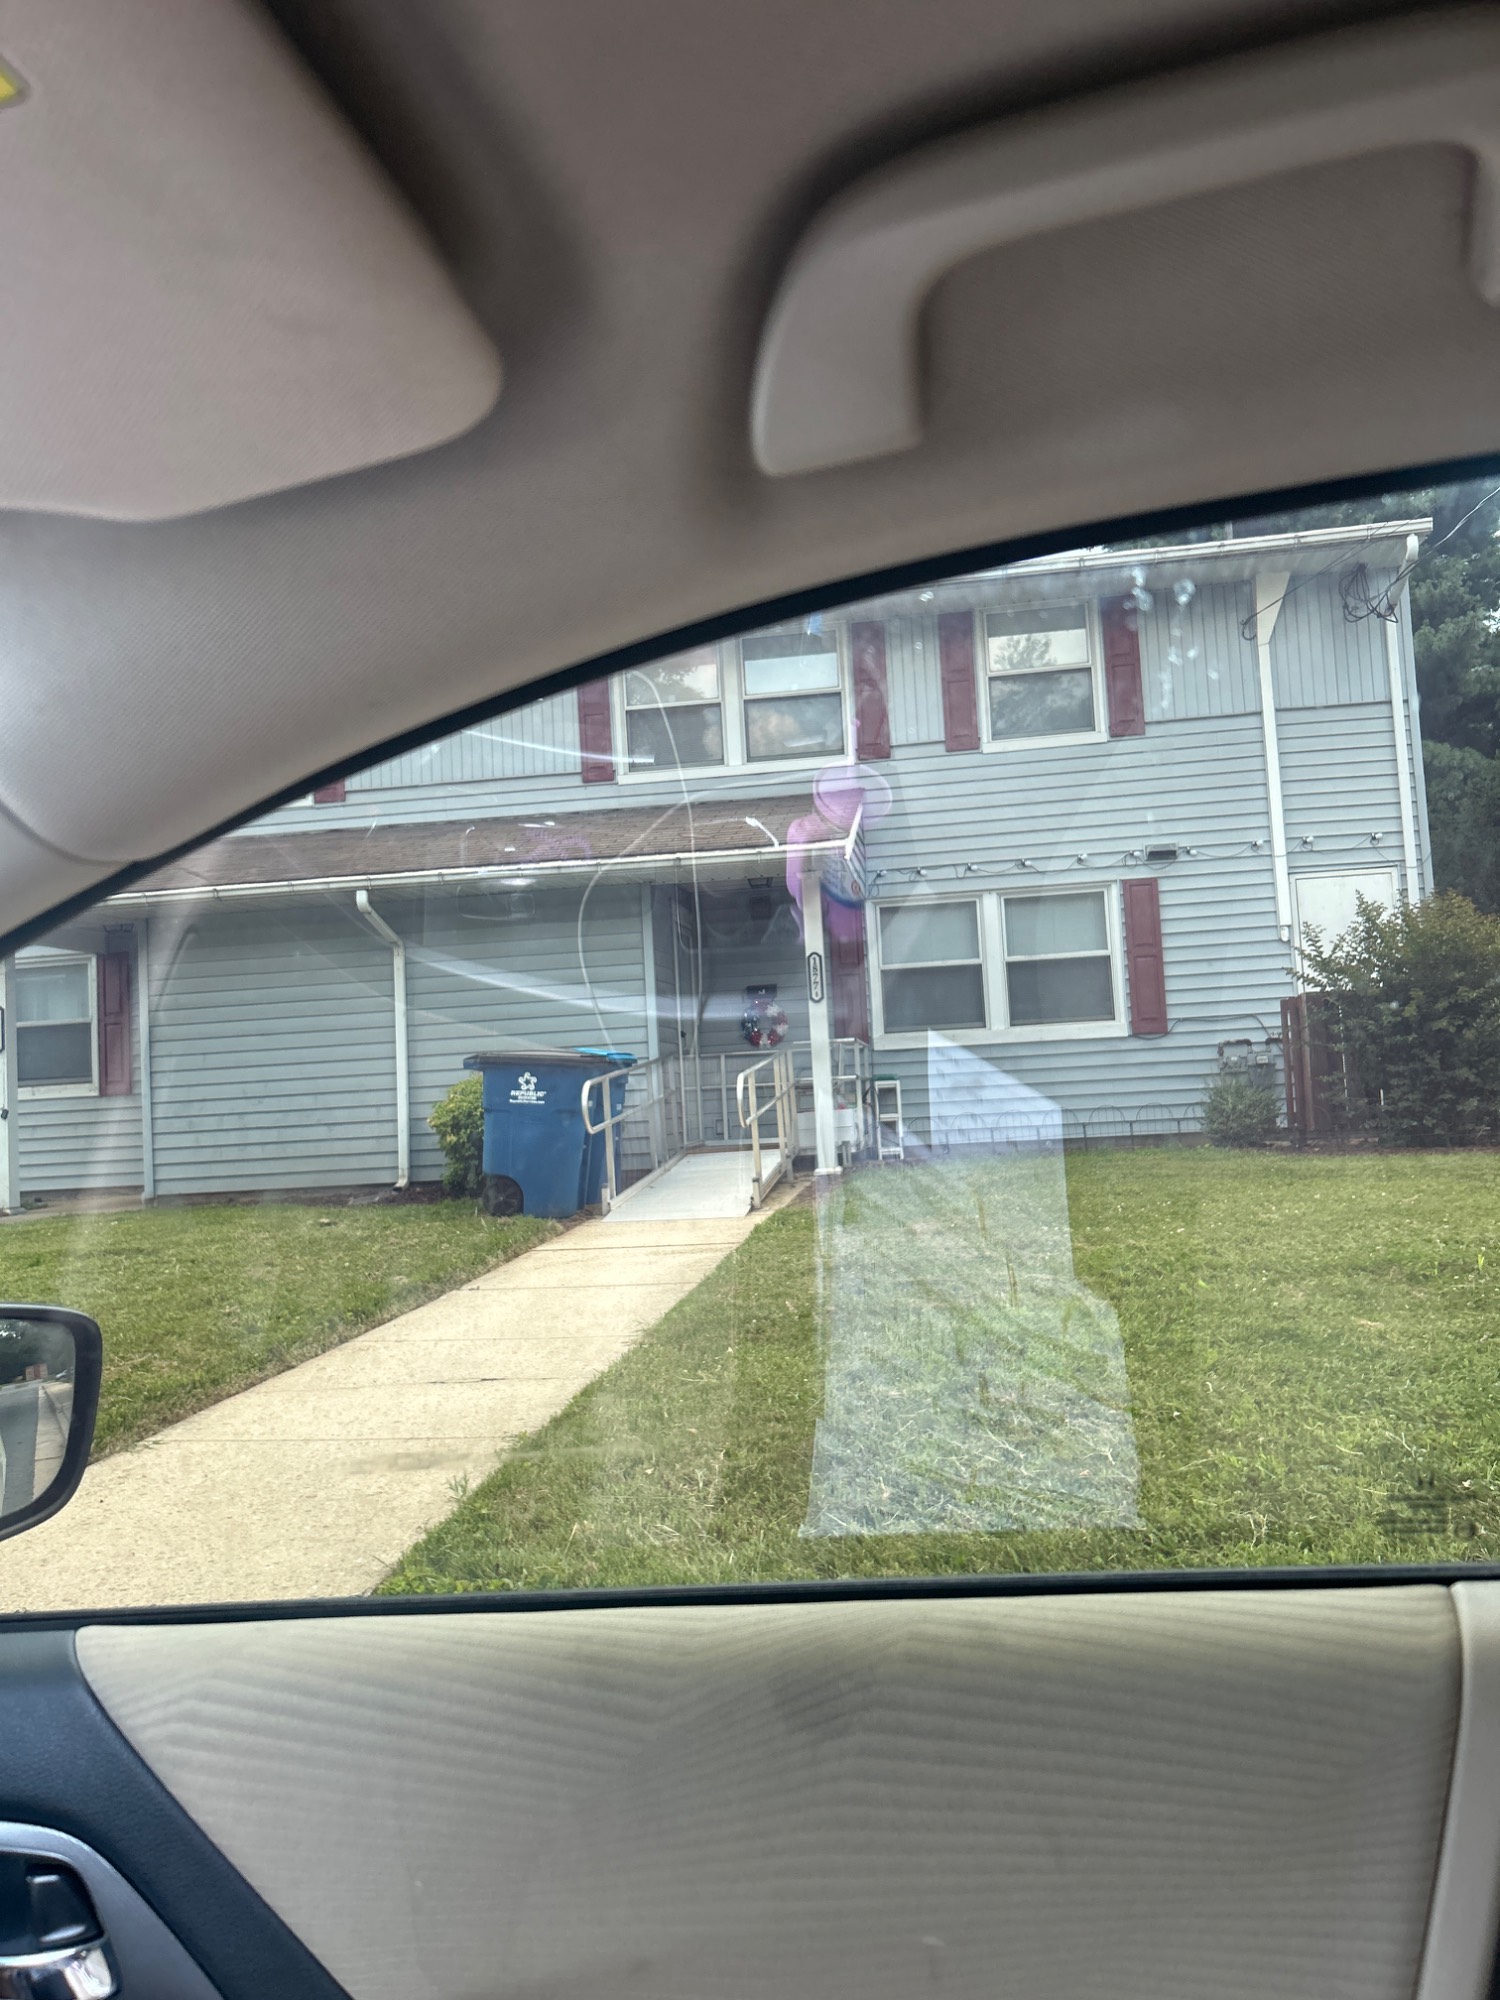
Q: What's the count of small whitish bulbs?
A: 10